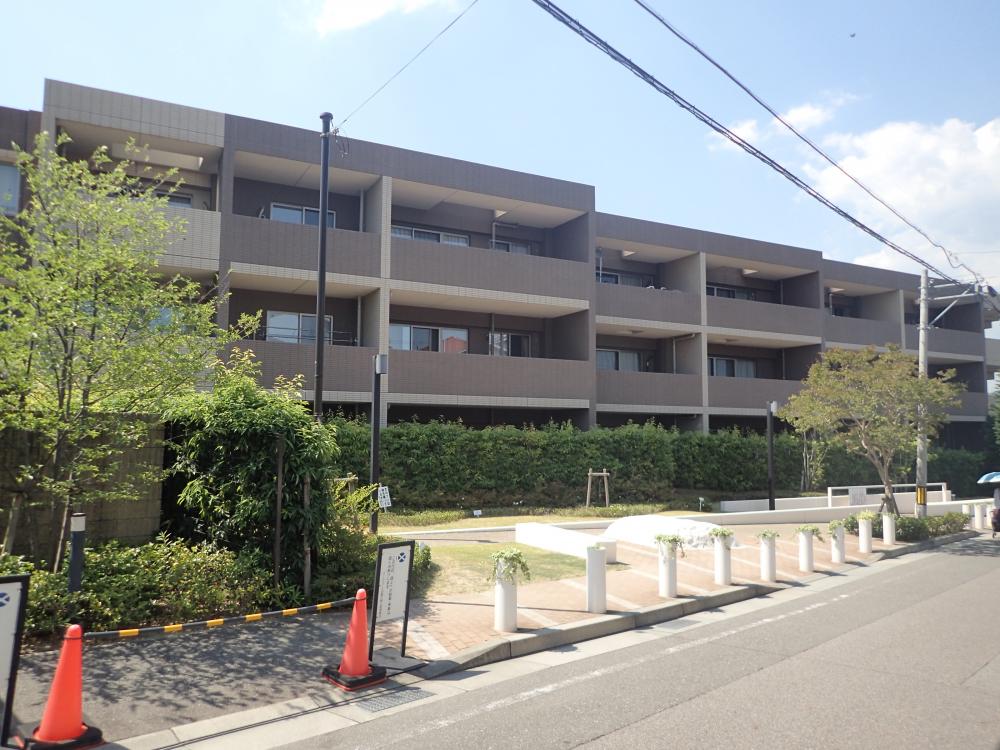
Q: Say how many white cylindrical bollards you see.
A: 12